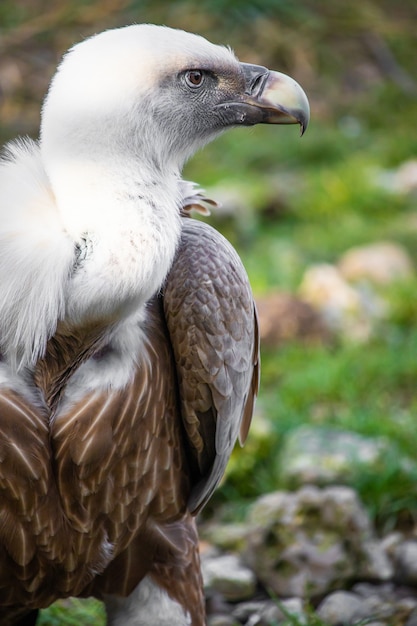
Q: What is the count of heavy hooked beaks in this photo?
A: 1